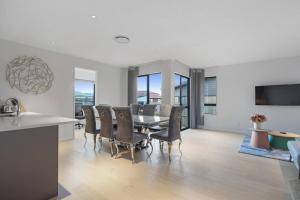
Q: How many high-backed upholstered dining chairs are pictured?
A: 6